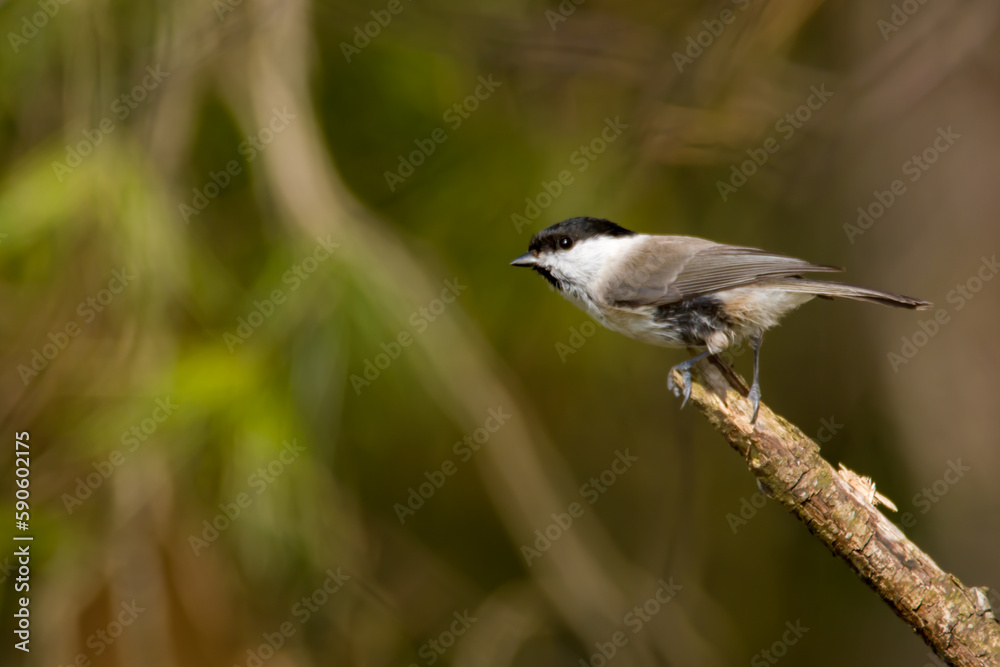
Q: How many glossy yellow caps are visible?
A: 0